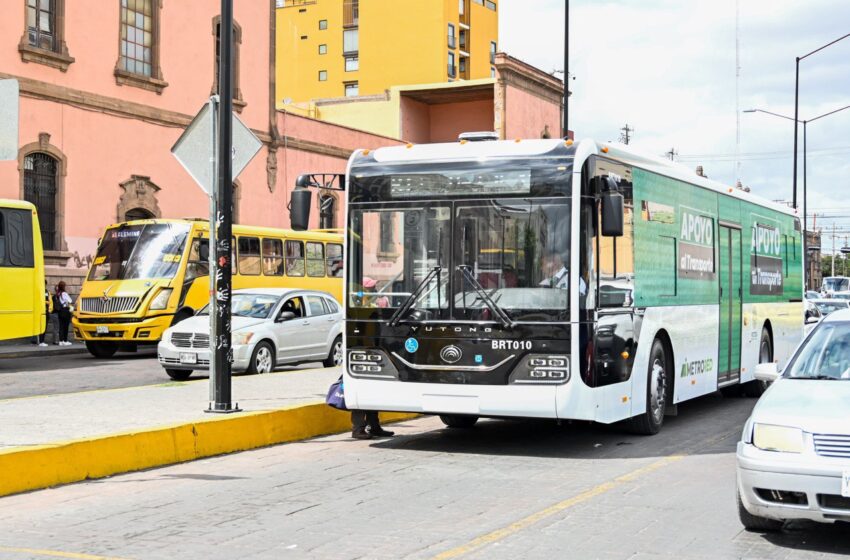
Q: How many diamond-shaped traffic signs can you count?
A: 1